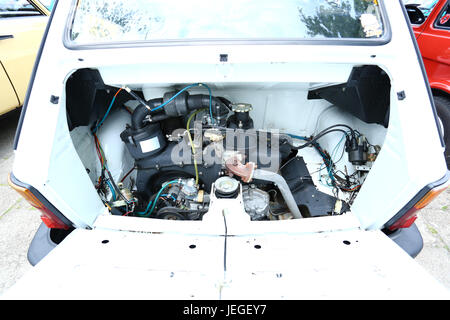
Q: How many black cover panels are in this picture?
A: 2